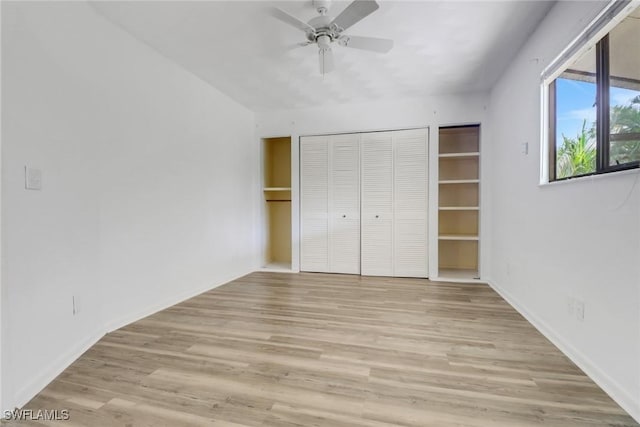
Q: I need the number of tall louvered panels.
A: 4